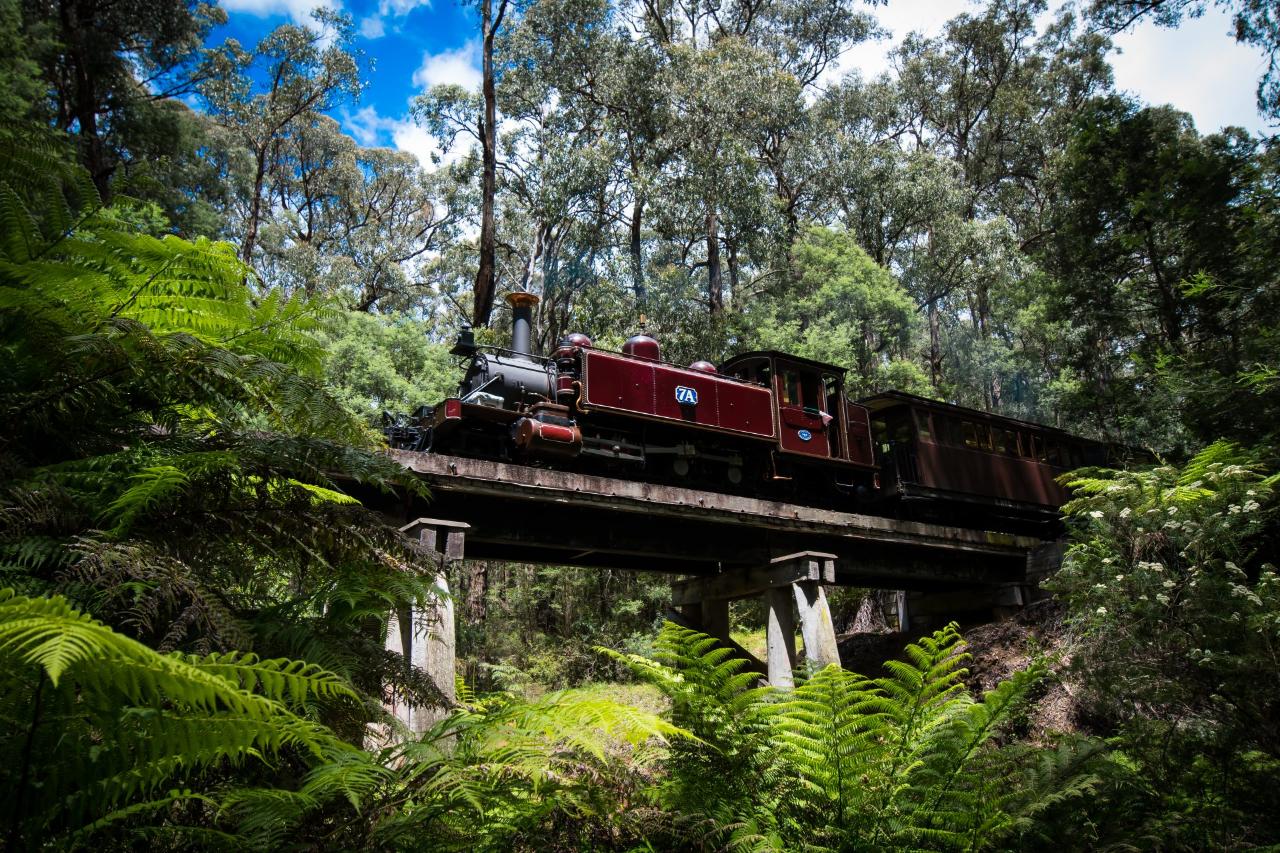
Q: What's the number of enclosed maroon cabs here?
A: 1